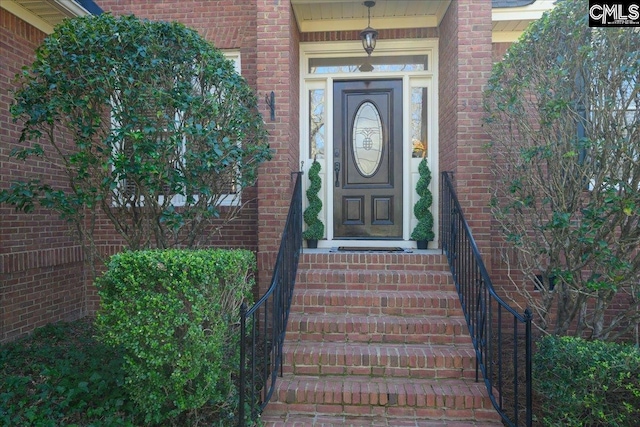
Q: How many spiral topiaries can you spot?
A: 2